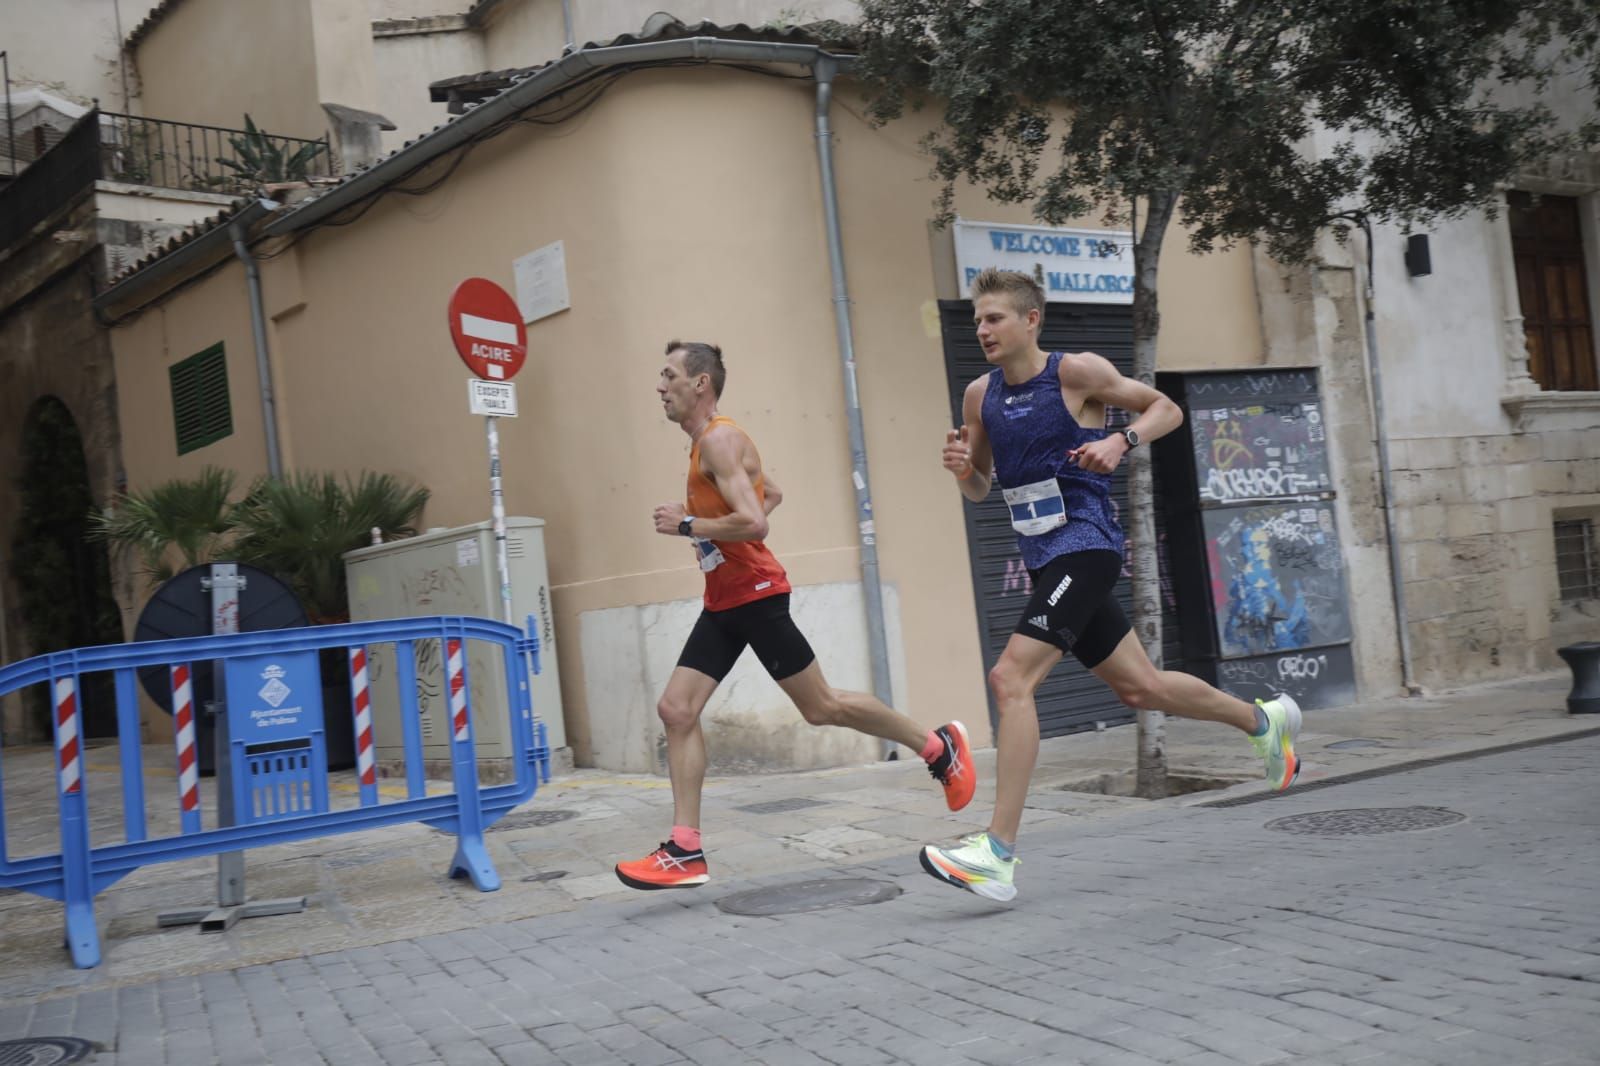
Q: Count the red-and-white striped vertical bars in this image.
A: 4